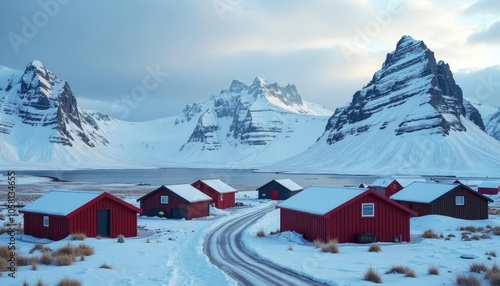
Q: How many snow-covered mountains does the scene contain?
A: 3